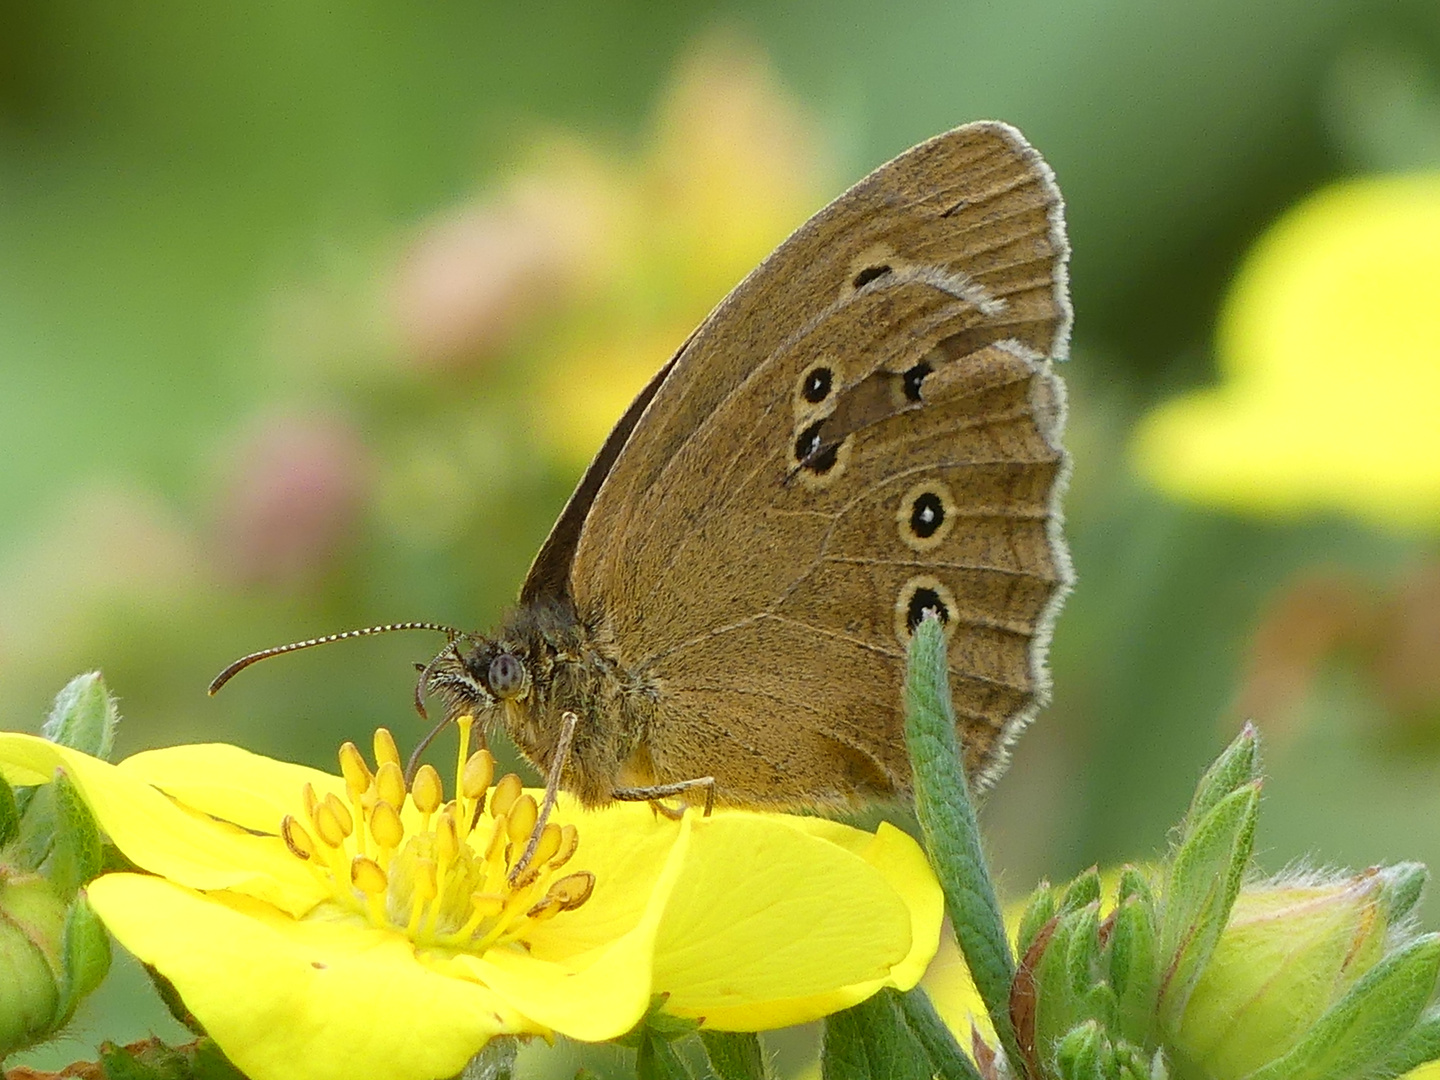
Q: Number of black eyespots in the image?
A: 6